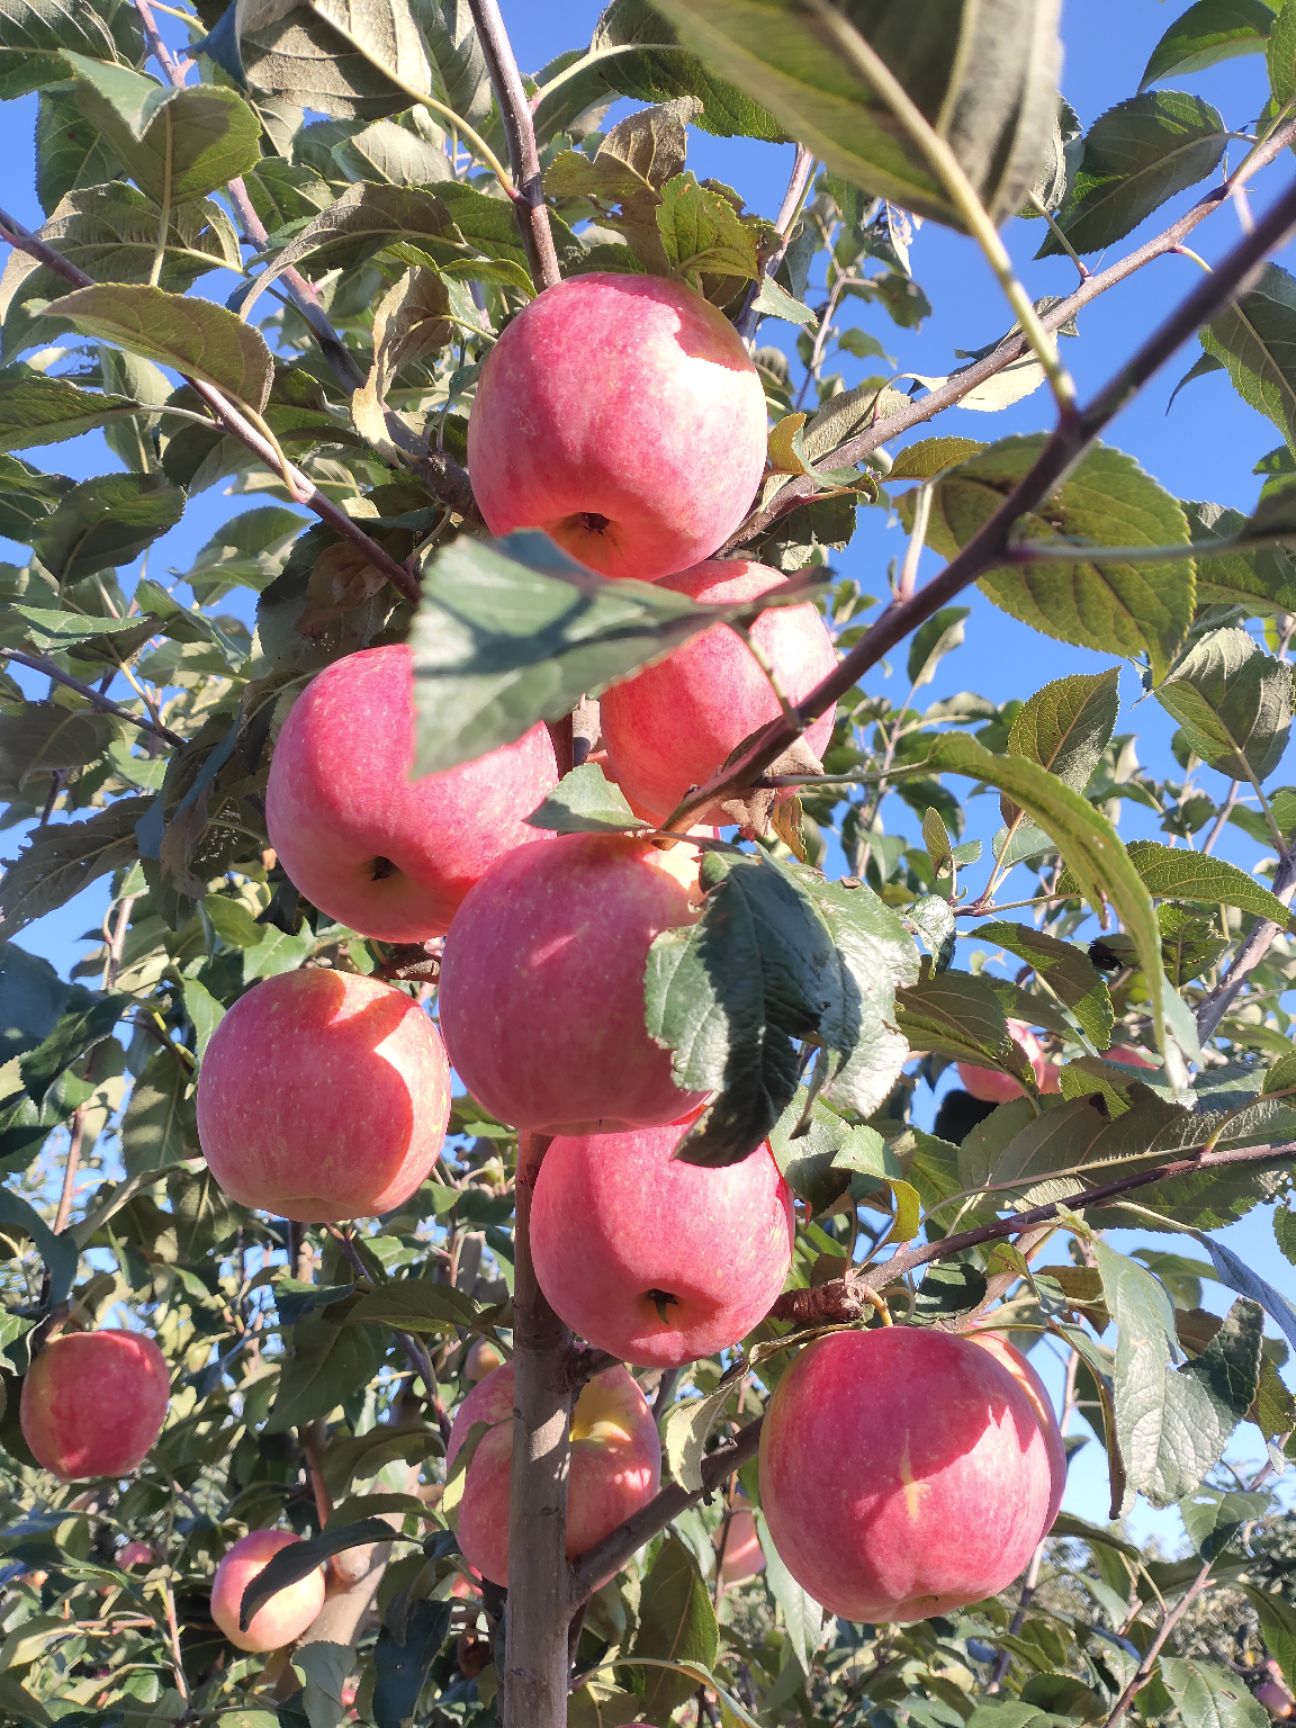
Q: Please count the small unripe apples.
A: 0